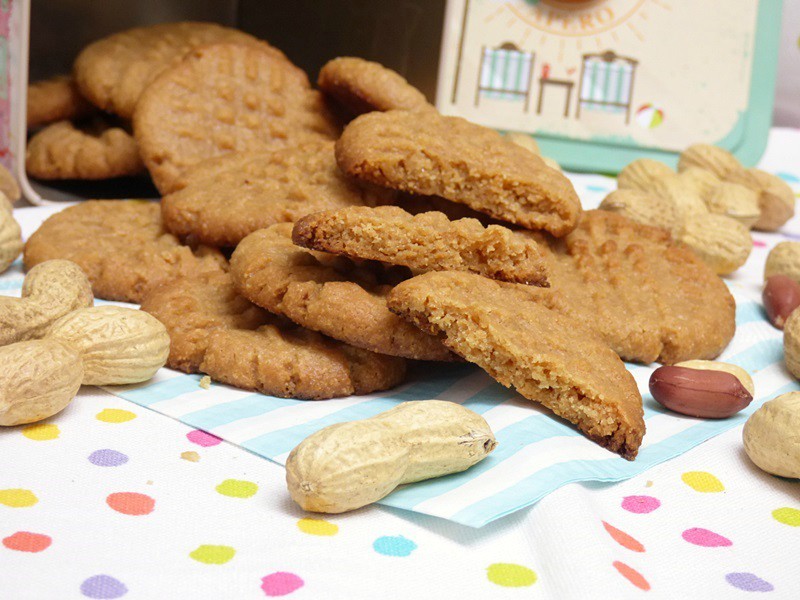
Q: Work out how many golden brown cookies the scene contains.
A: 13